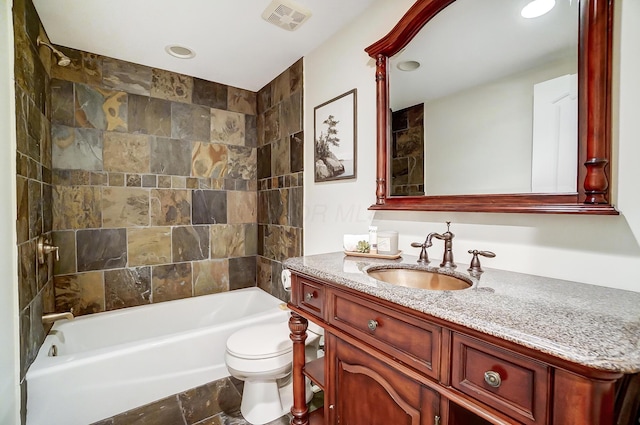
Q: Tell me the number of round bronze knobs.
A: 3